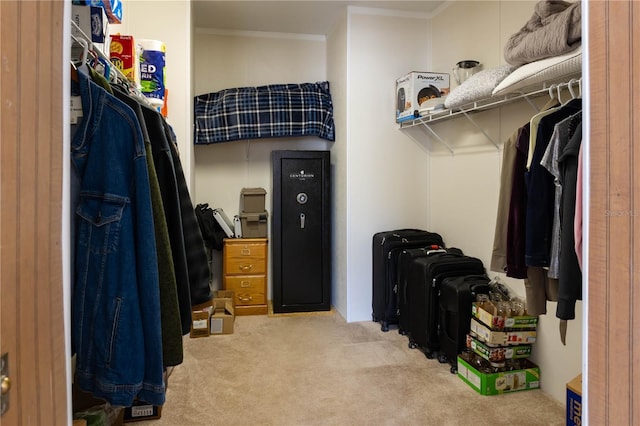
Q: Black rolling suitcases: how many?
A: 4